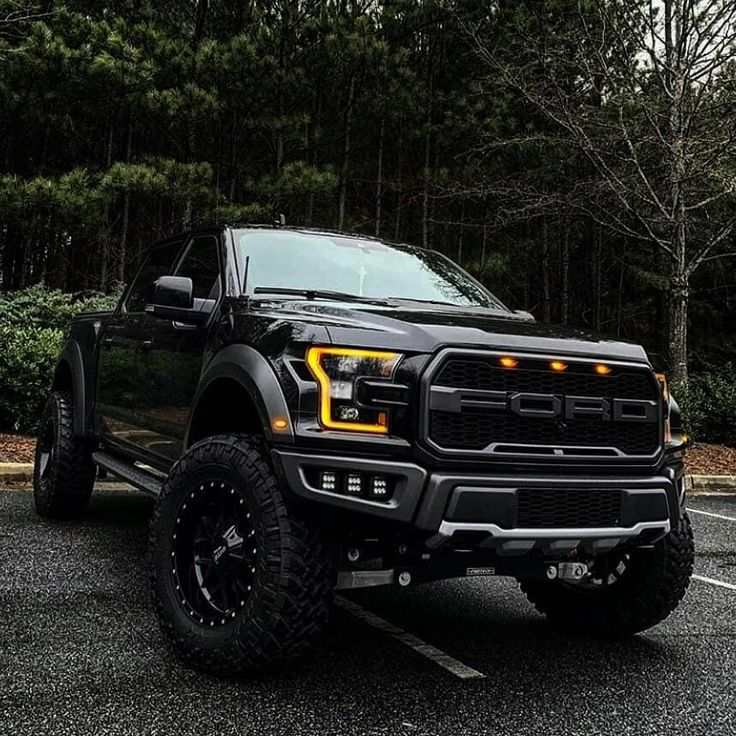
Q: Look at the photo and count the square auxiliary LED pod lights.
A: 3